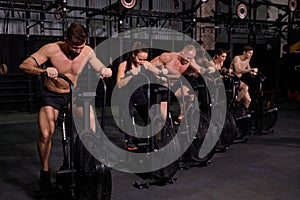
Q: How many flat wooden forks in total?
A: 0